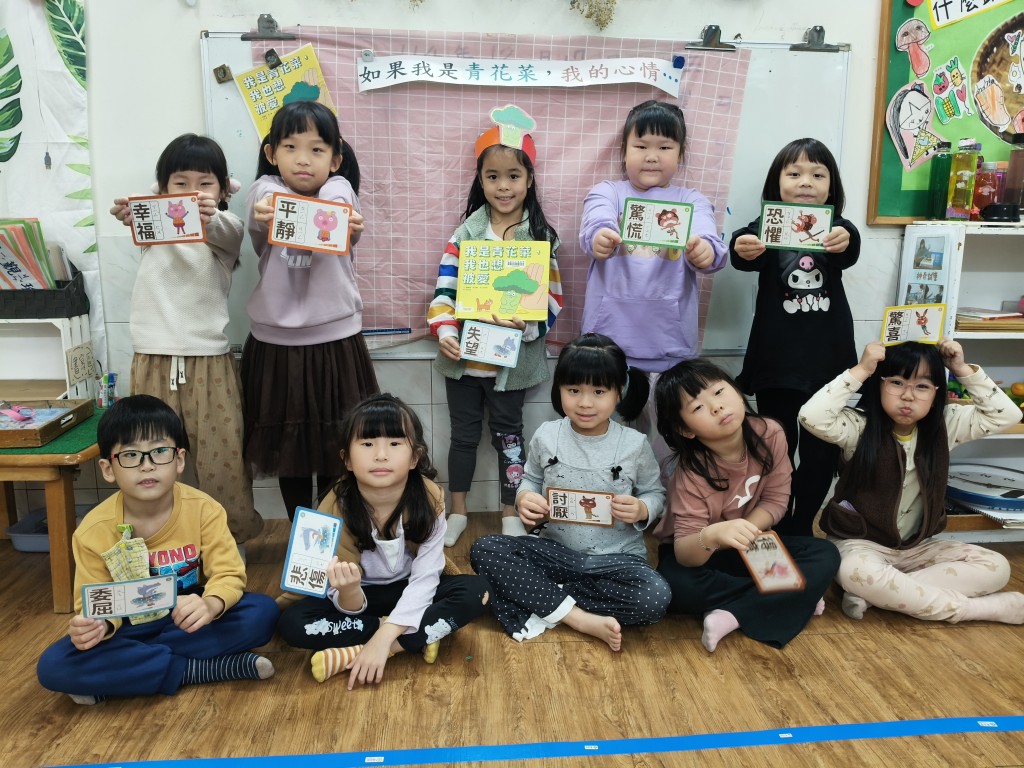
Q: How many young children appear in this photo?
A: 10